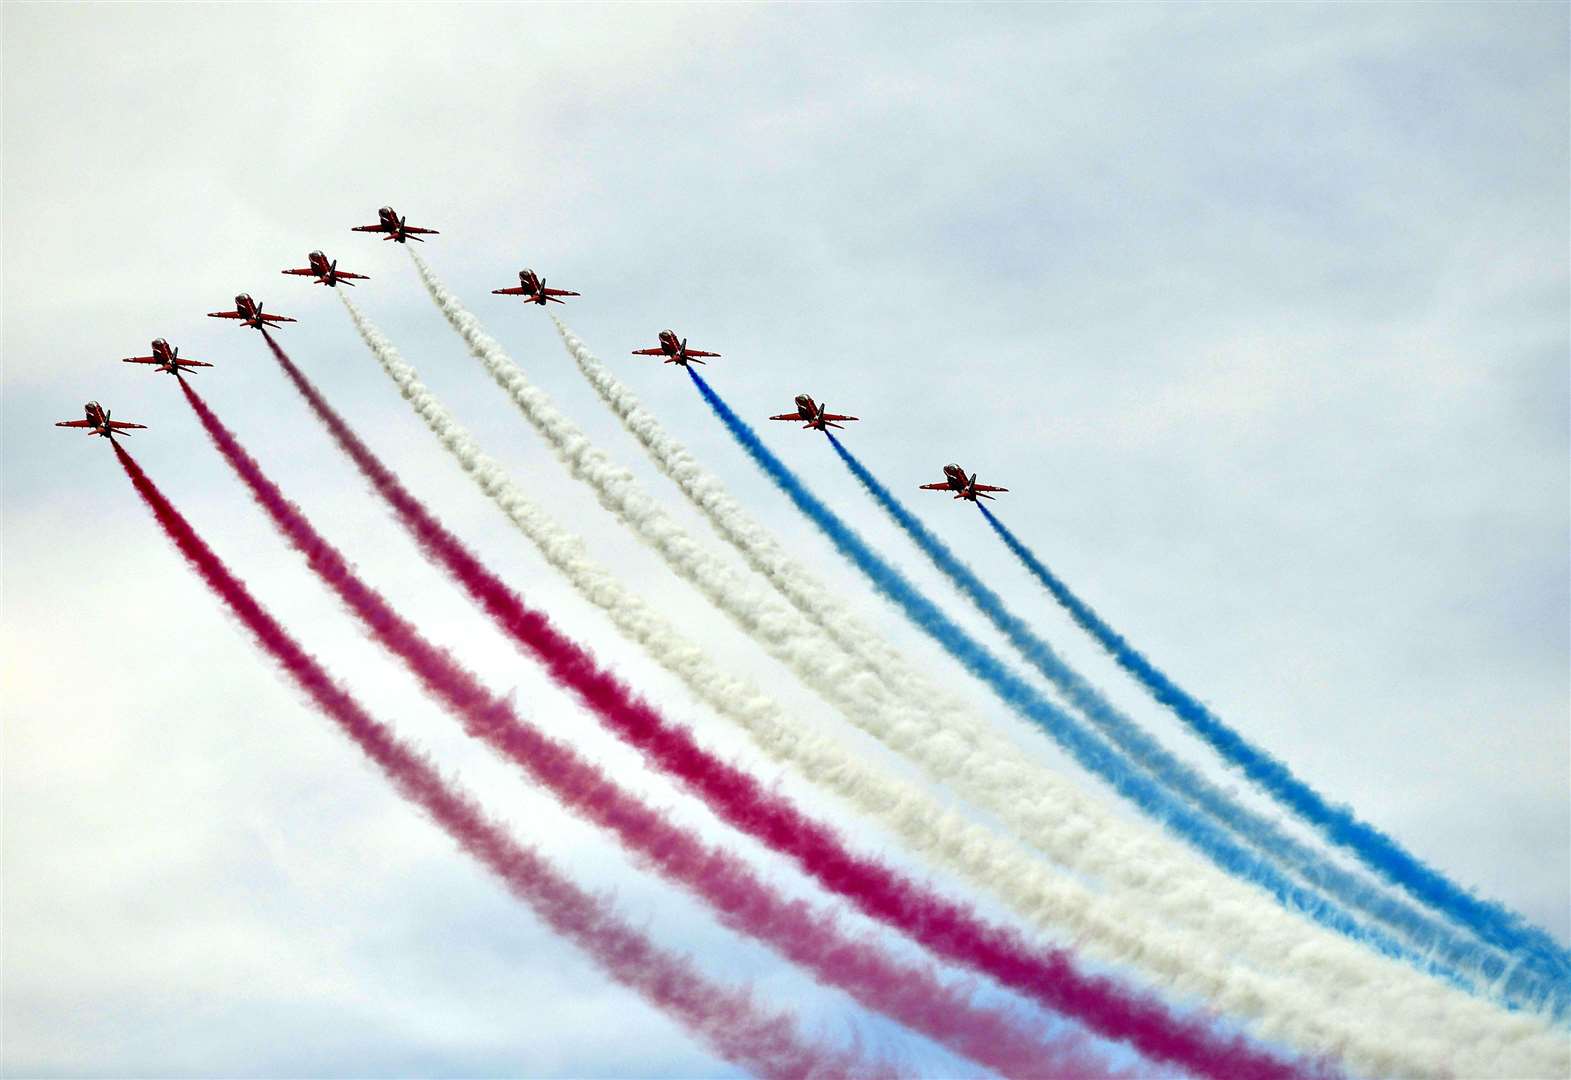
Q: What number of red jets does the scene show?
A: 9